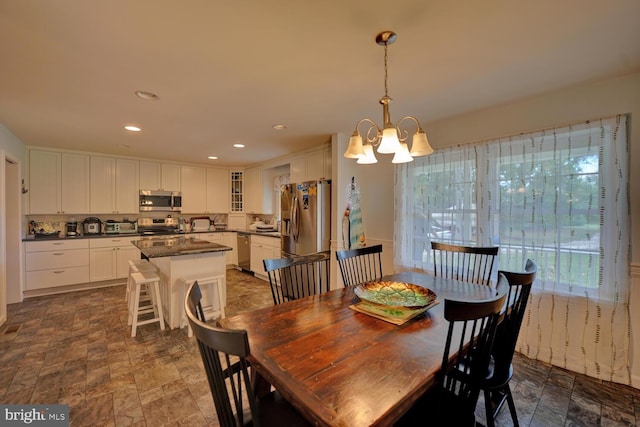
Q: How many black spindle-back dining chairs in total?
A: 6